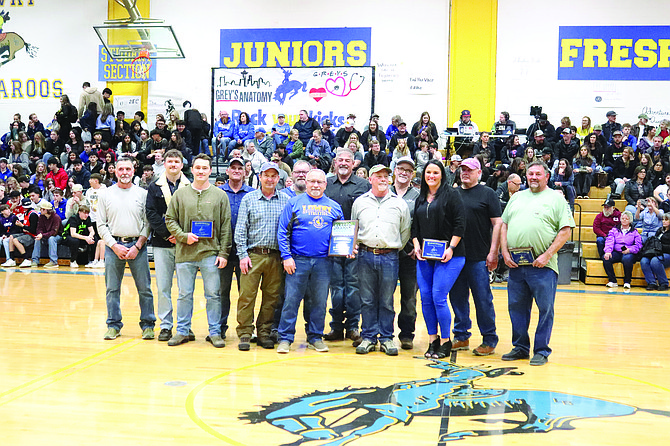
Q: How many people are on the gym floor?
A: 13